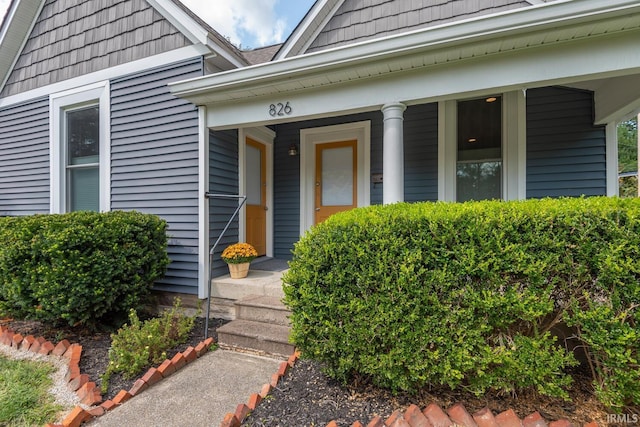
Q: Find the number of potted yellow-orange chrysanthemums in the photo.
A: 1